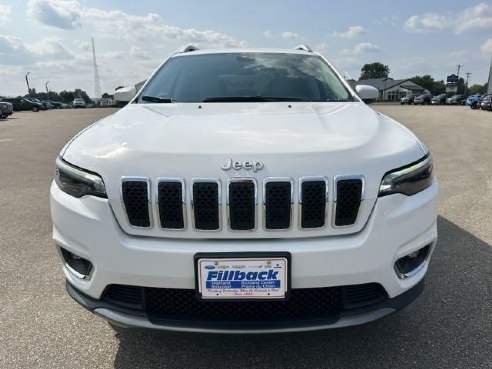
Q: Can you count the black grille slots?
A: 7